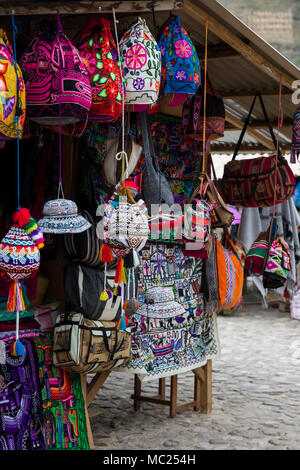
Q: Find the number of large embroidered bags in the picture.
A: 5